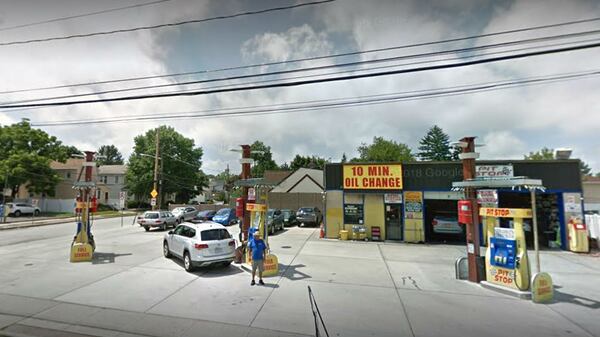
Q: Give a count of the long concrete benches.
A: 0